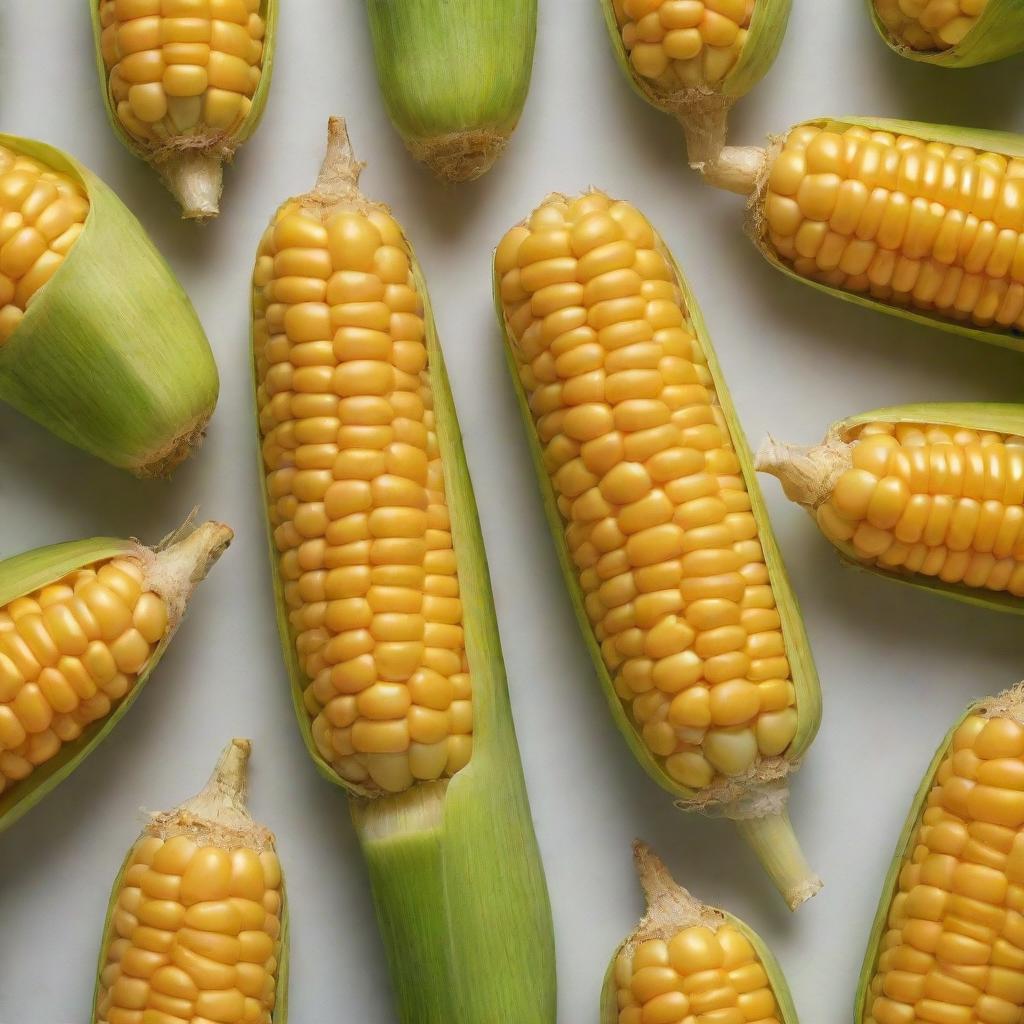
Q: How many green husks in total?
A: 13